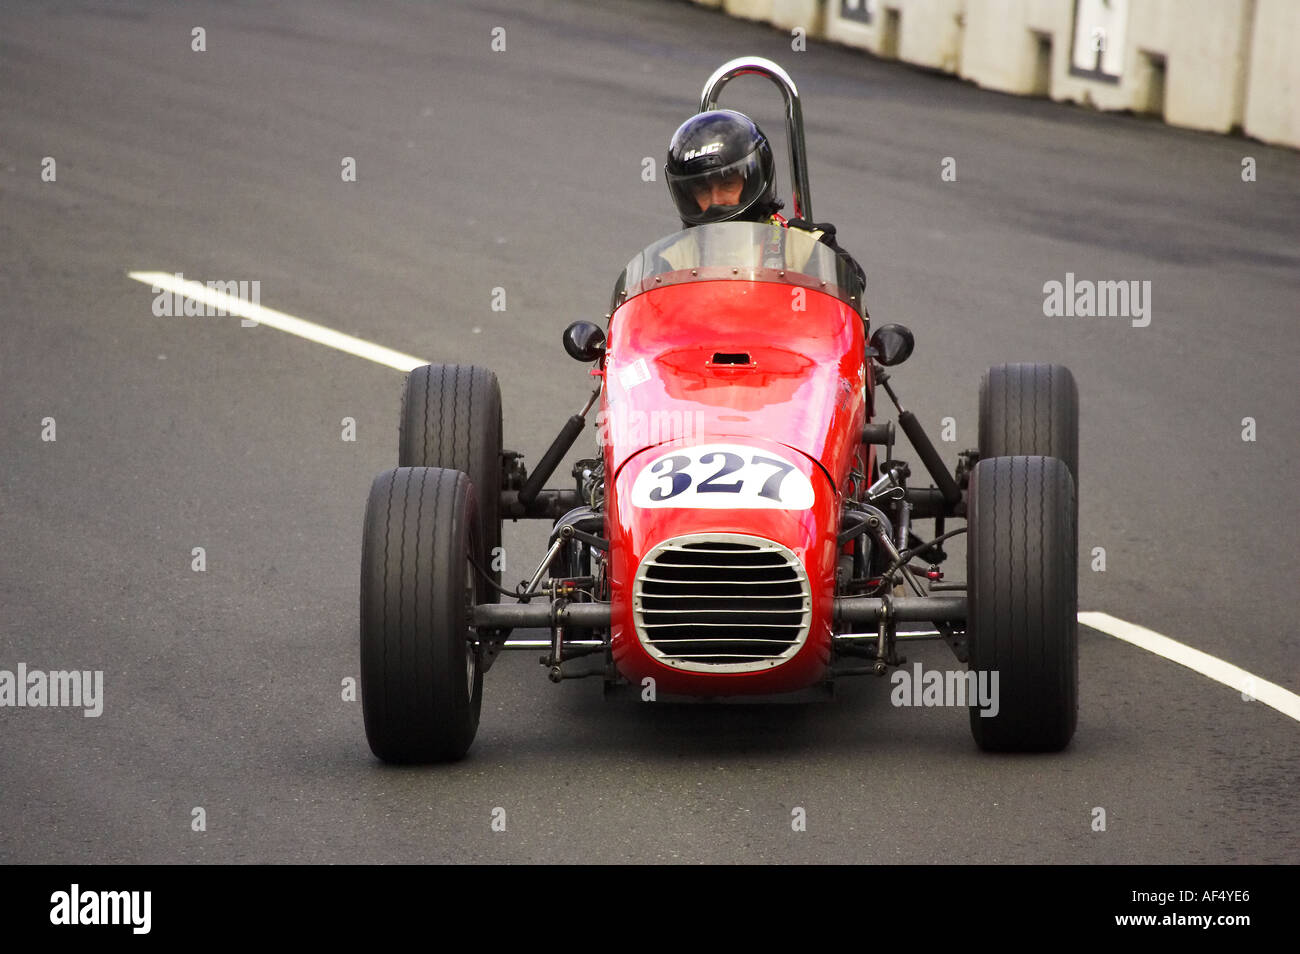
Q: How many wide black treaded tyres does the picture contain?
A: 4